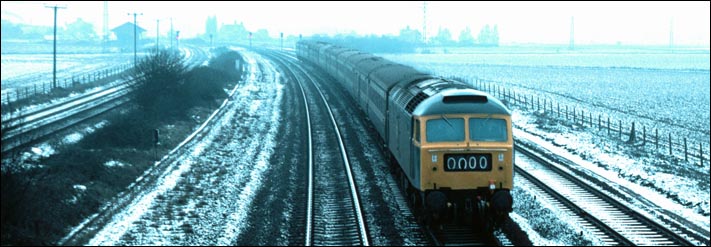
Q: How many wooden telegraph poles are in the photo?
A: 4